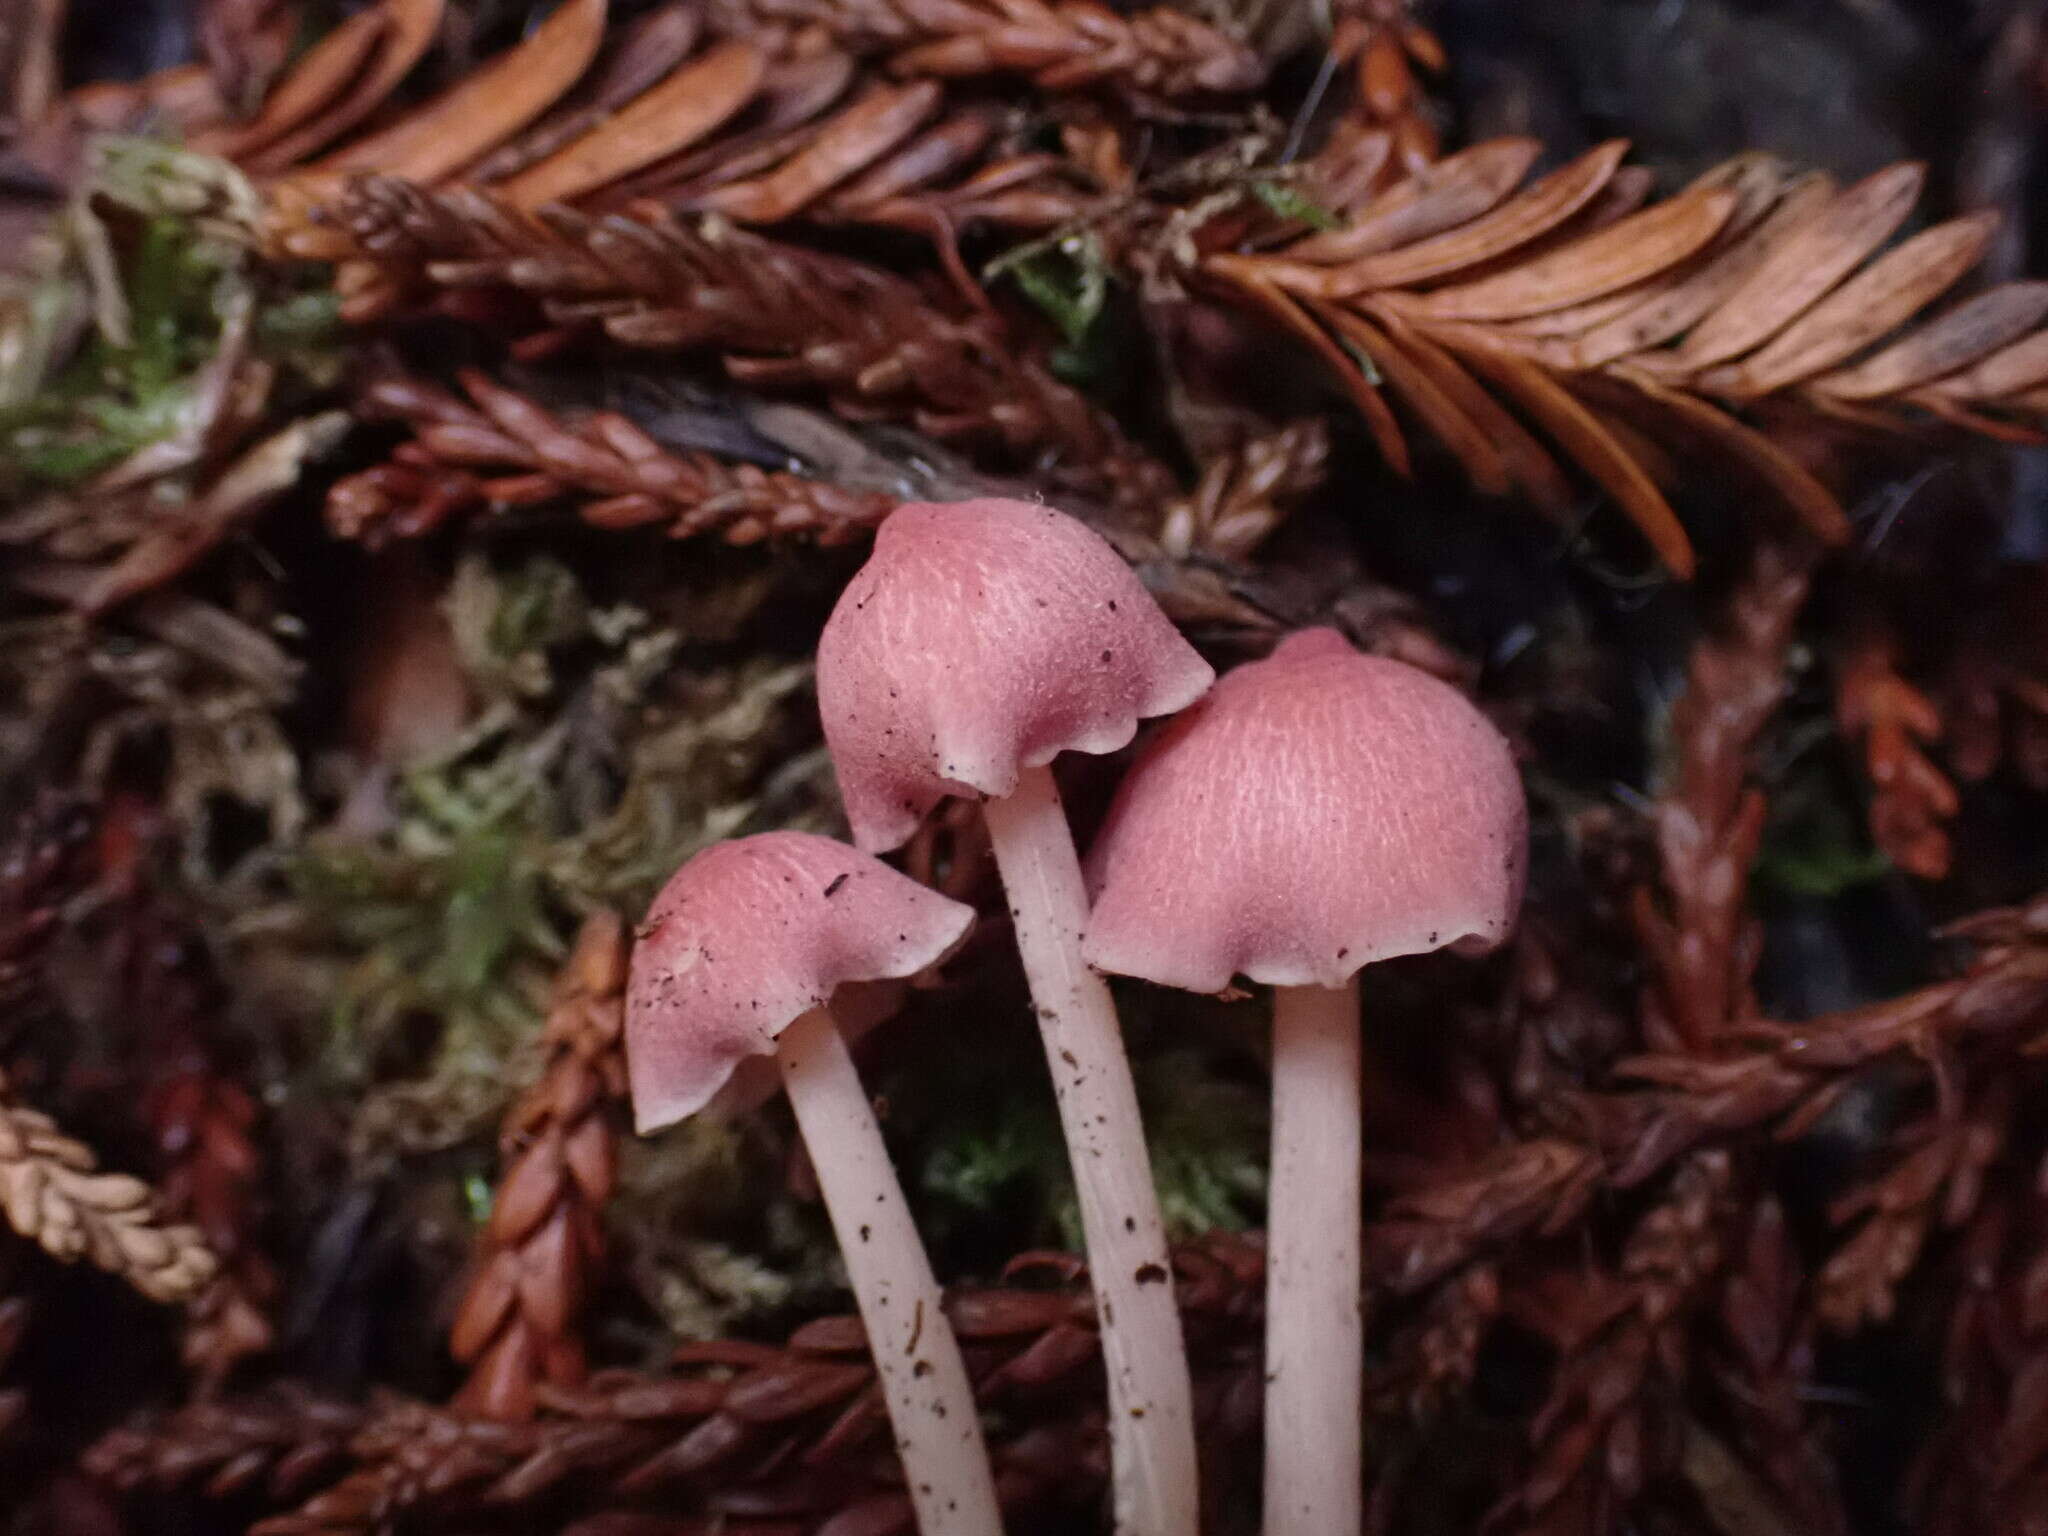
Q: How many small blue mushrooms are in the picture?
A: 0